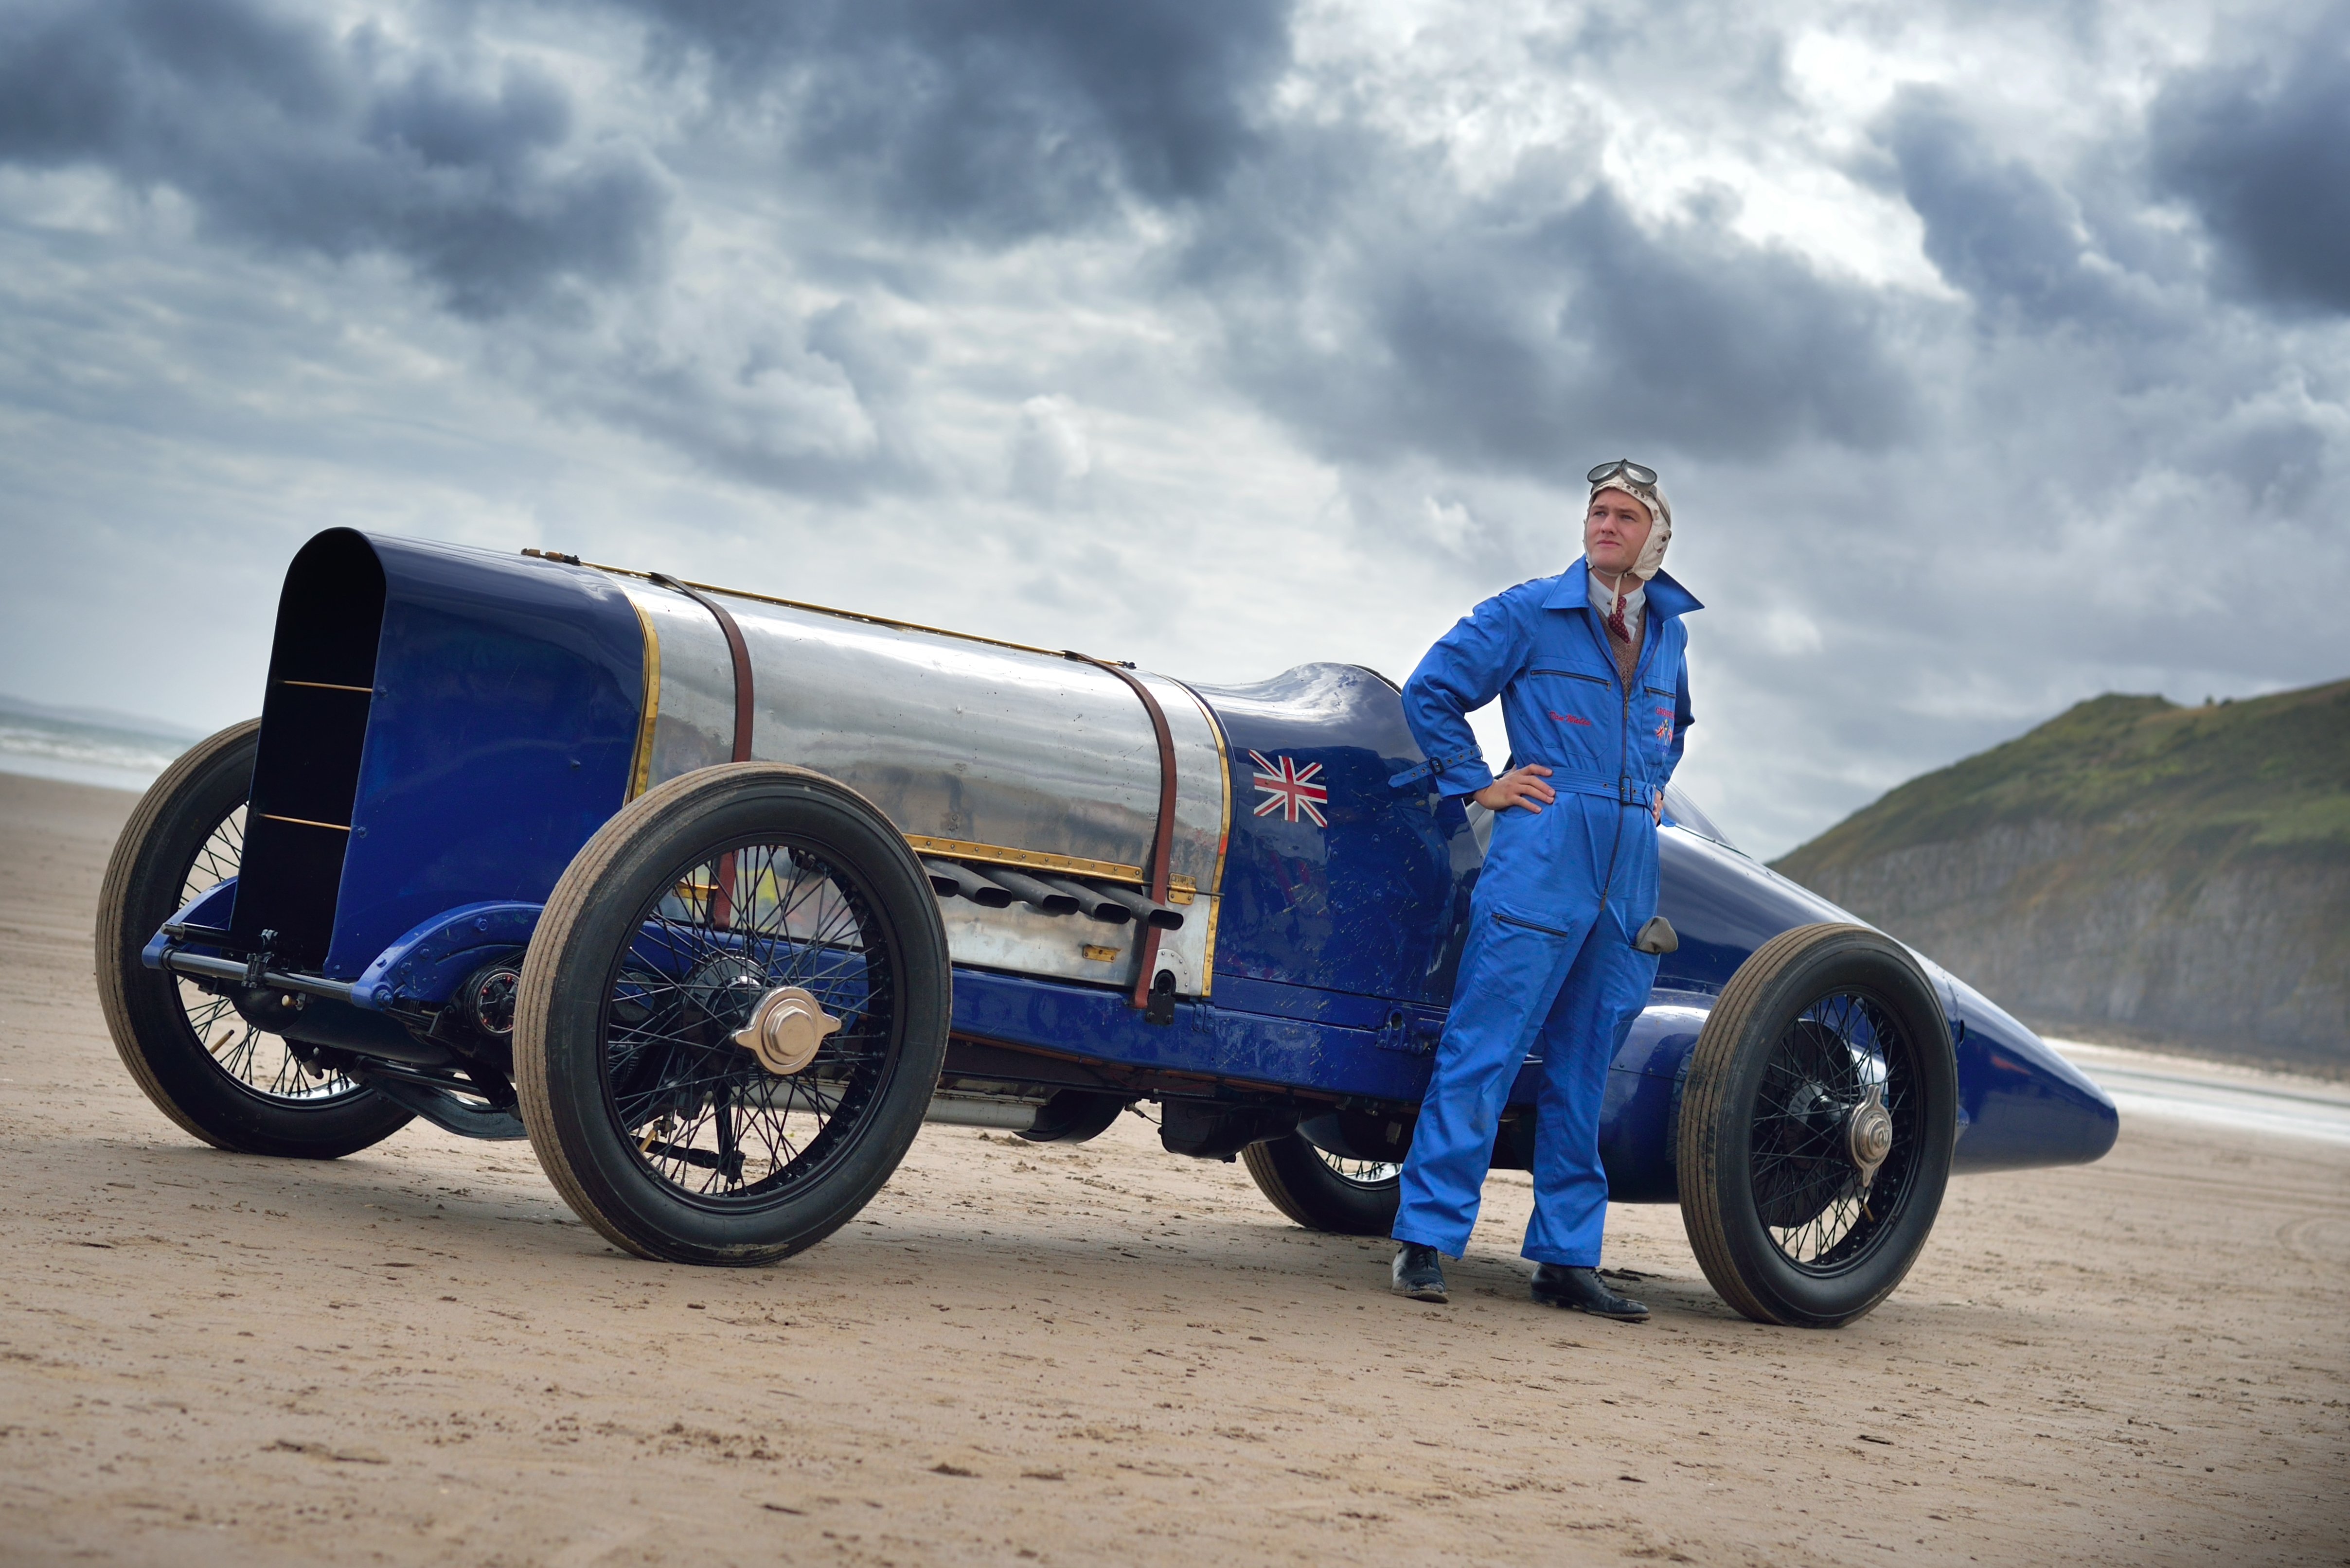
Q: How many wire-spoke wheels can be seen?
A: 4